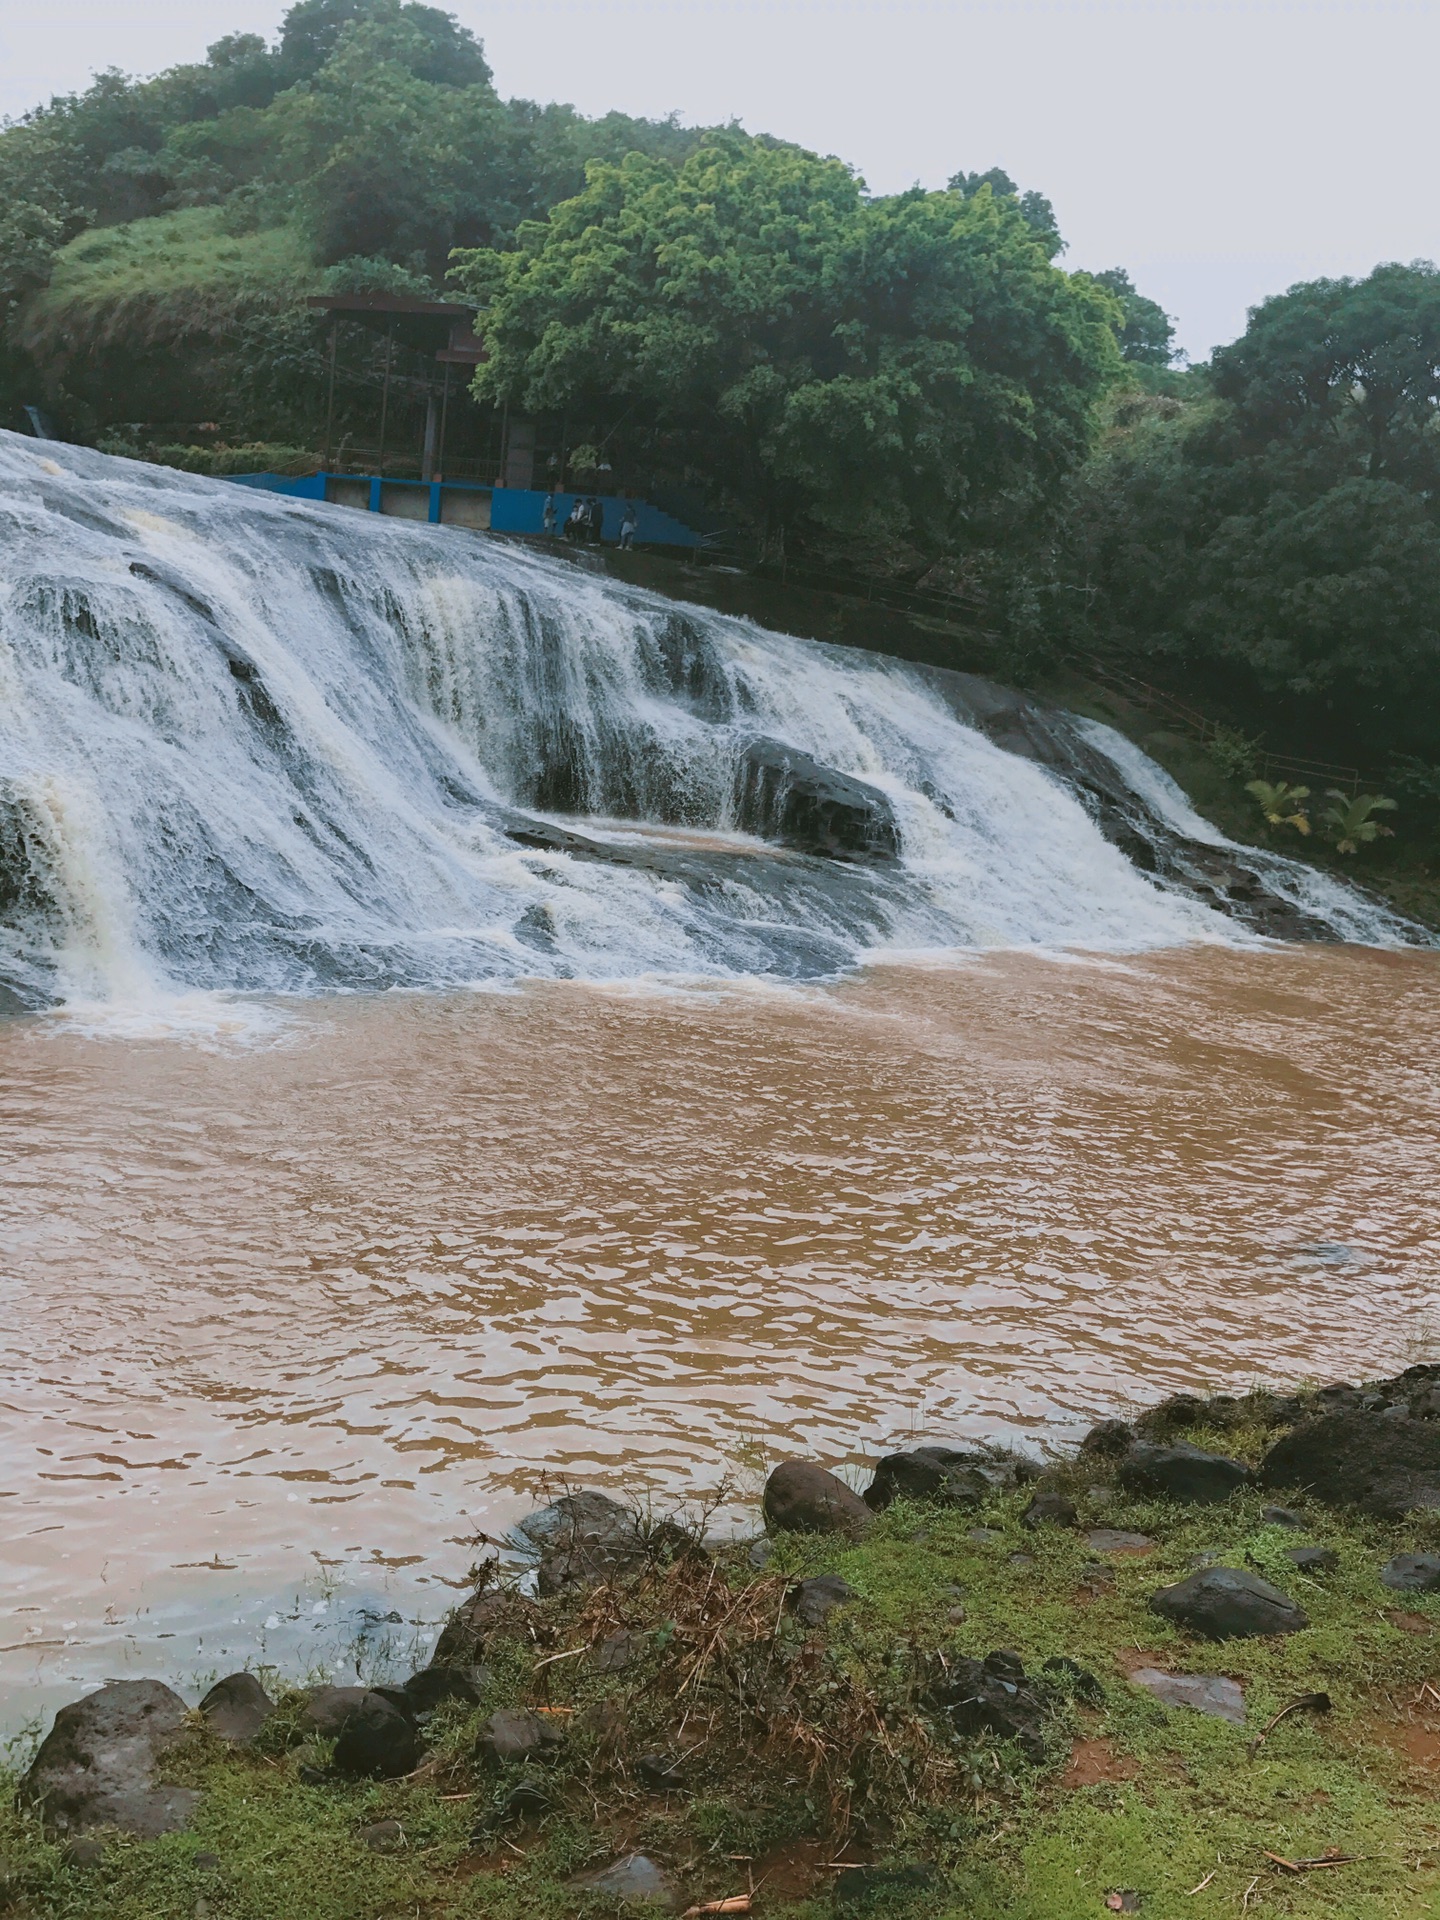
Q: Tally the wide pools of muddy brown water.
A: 1